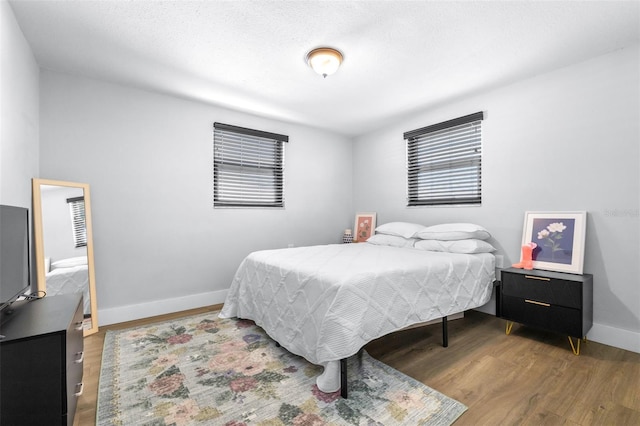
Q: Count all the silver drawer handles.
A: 3